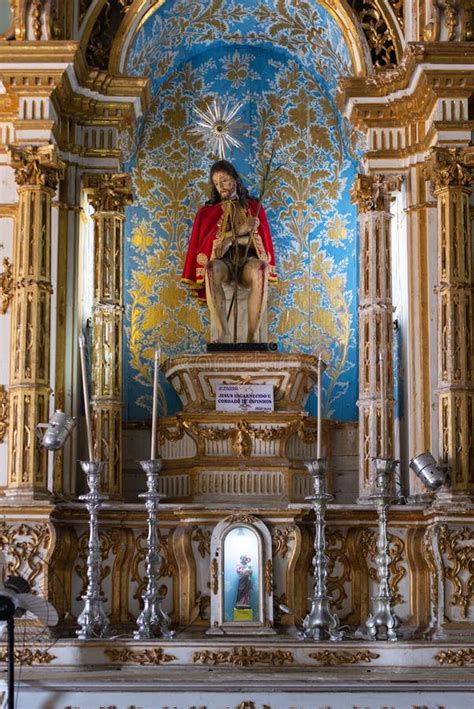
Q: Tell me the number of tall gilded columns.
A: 4